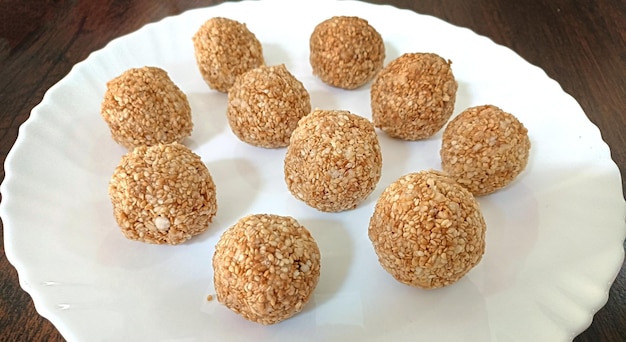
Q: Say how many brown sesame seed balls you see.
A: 10